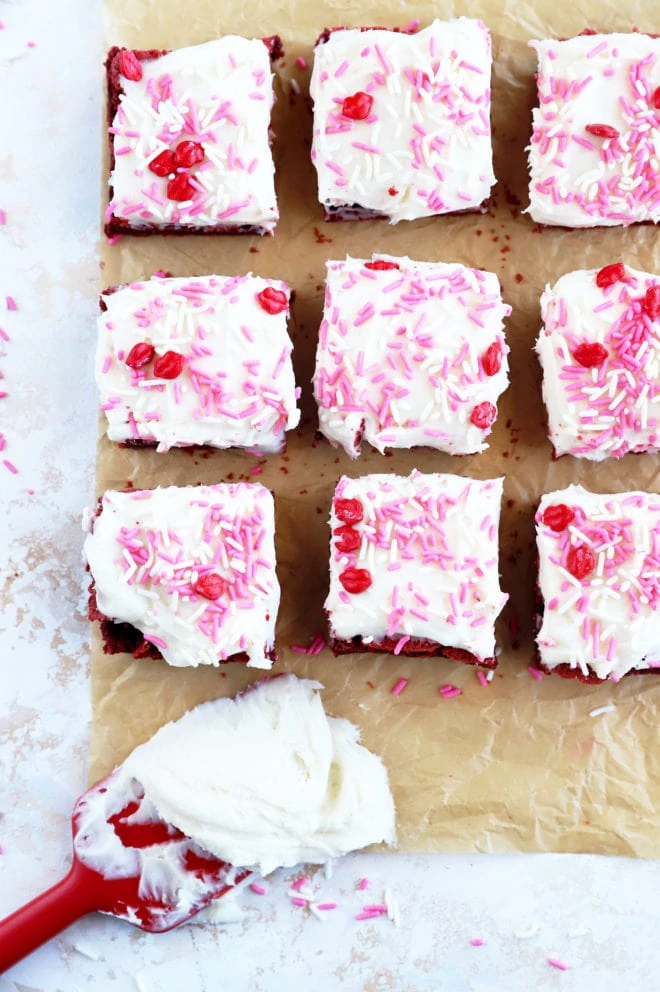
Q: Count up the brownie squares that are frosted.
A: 9